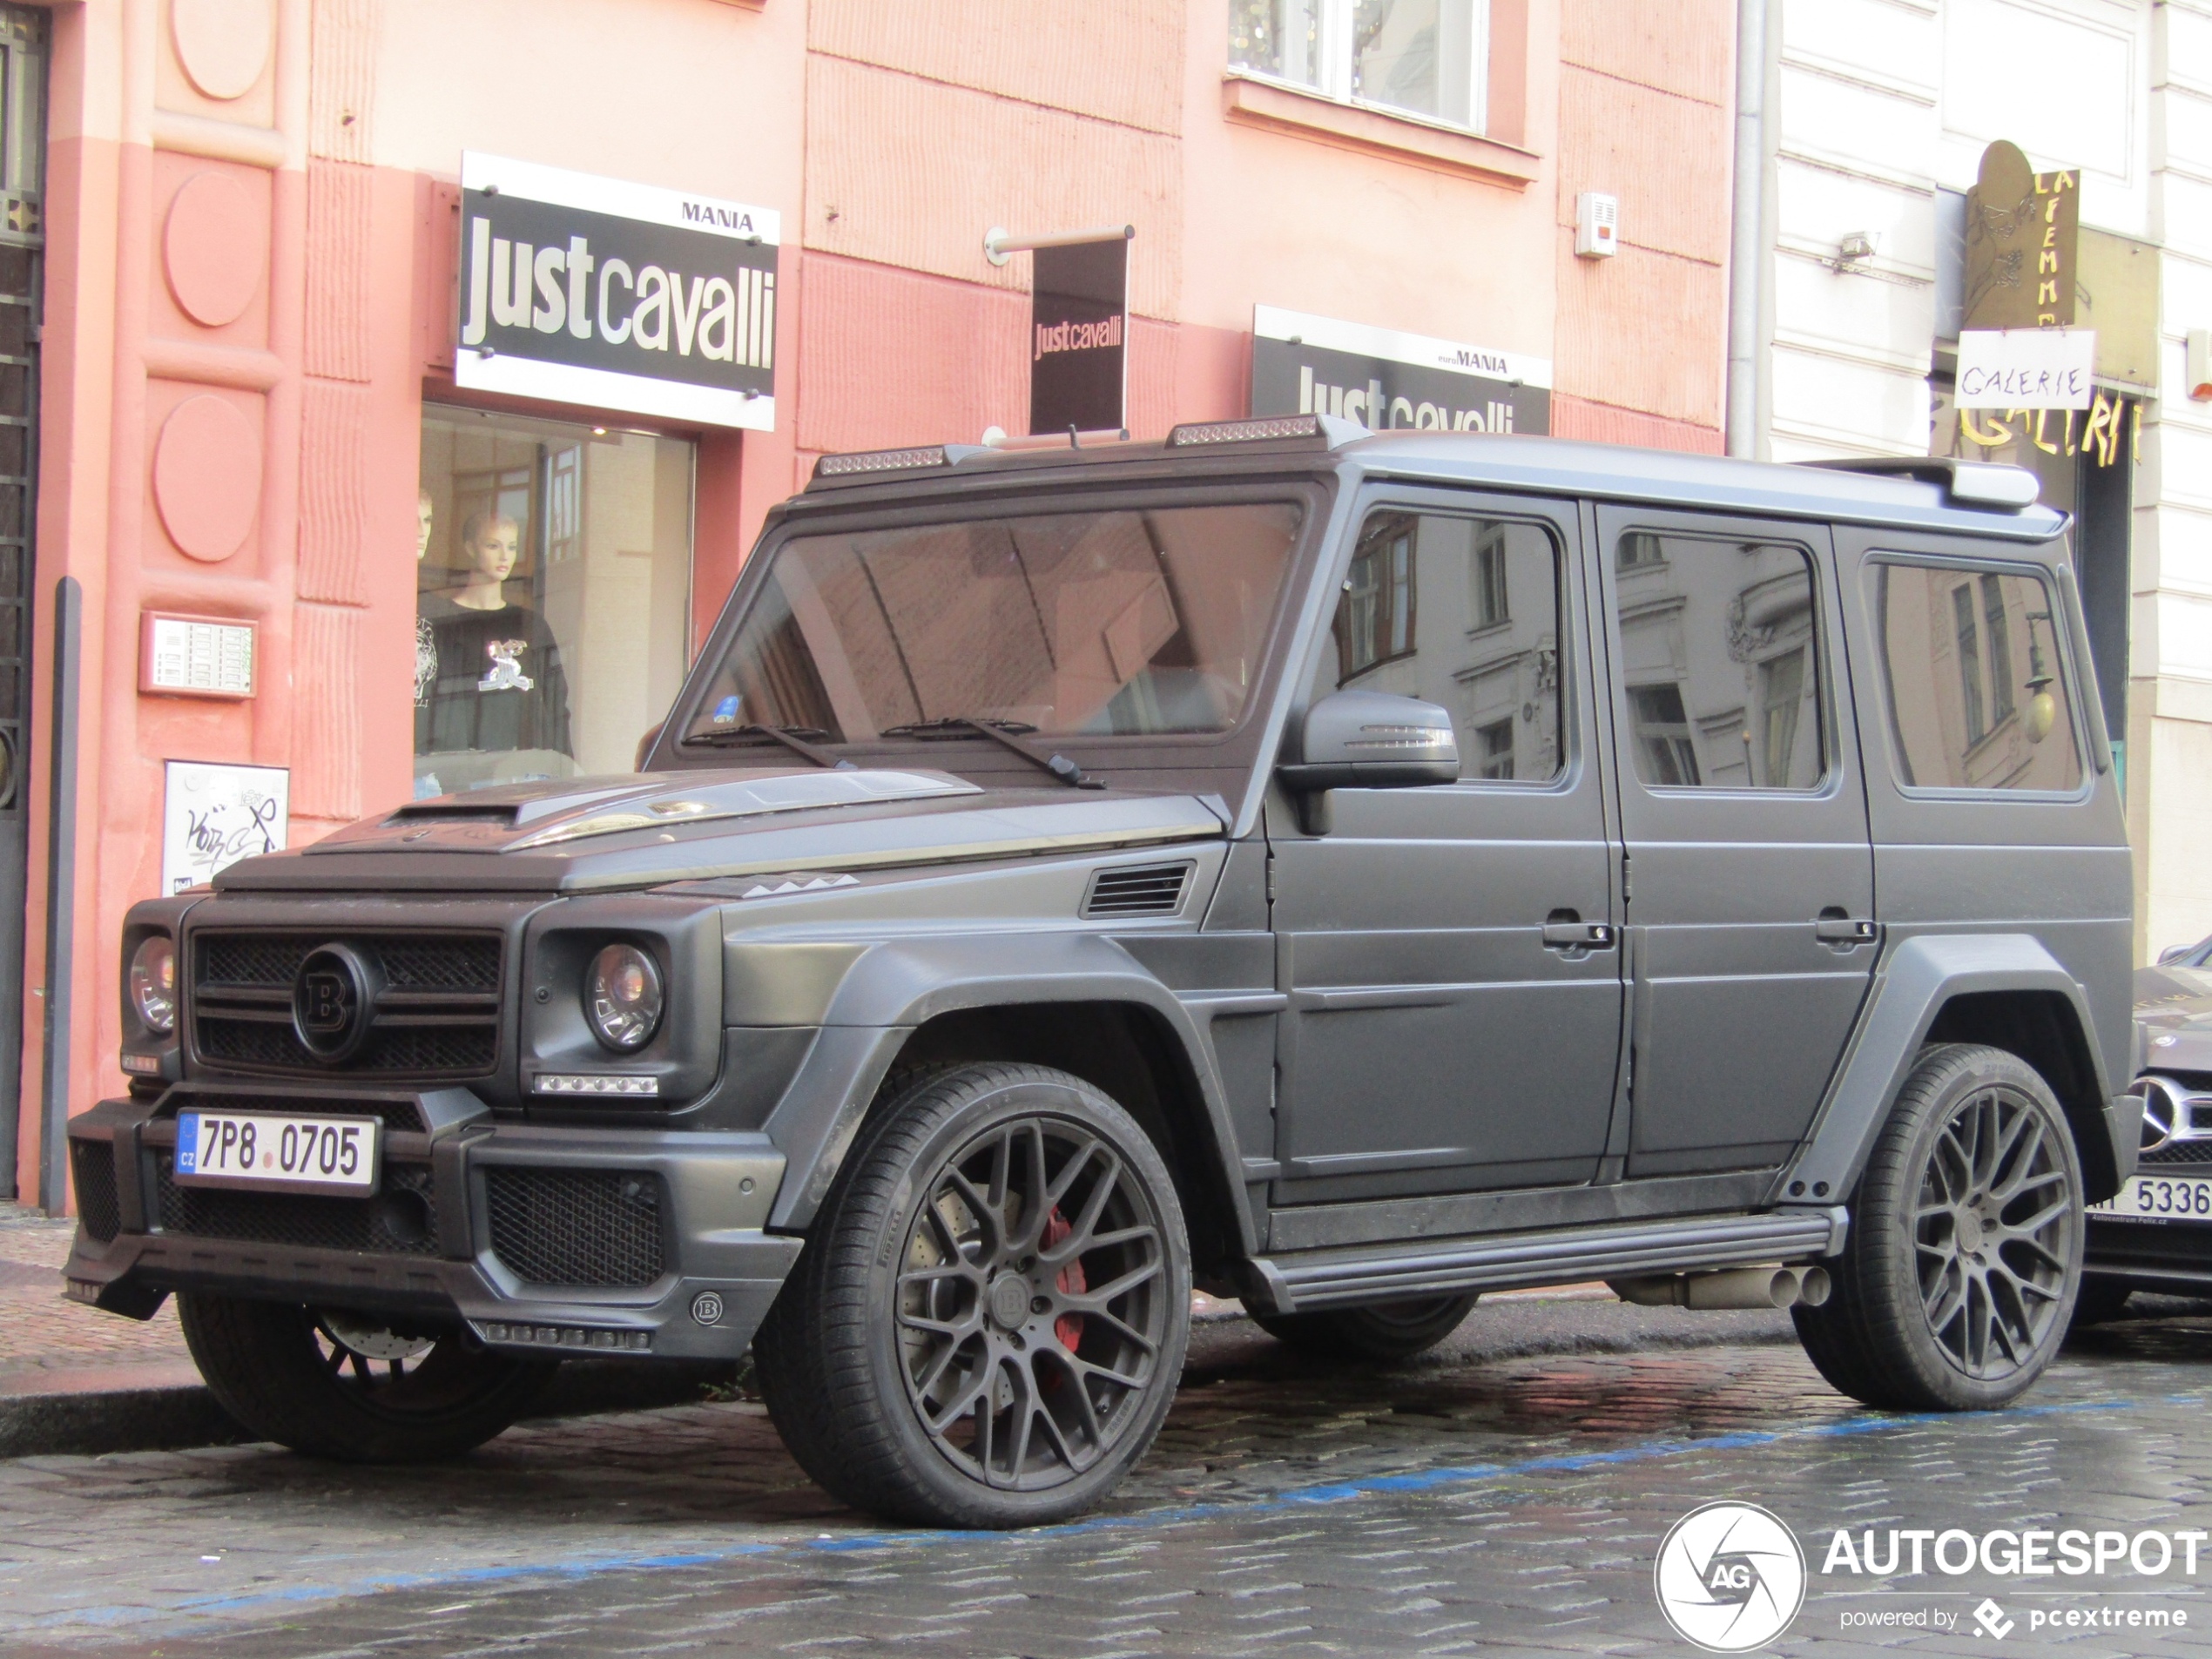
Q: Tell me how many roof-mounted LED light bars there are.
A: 2